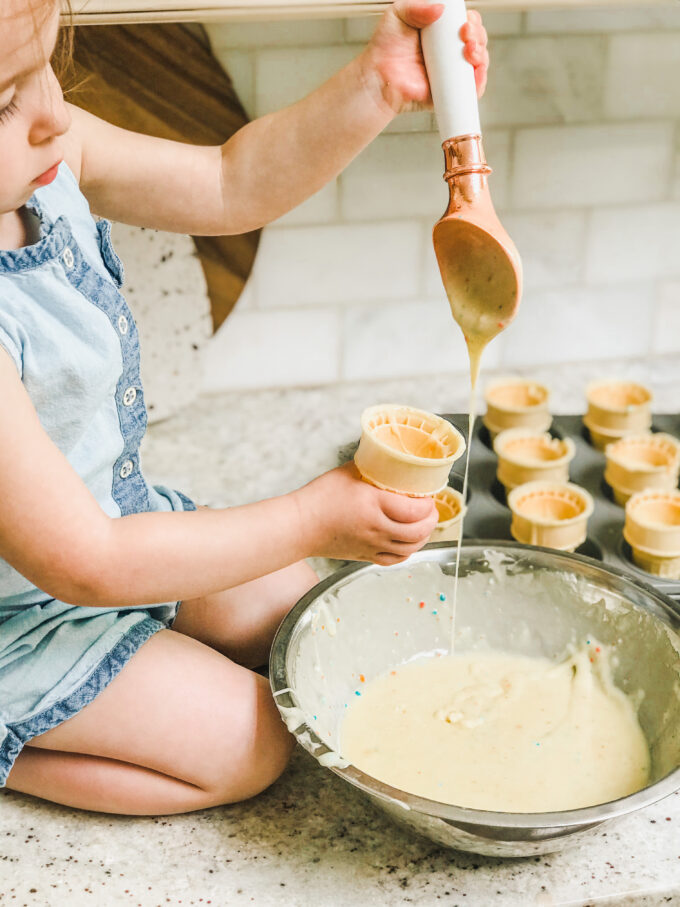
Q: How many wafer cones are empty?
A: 8